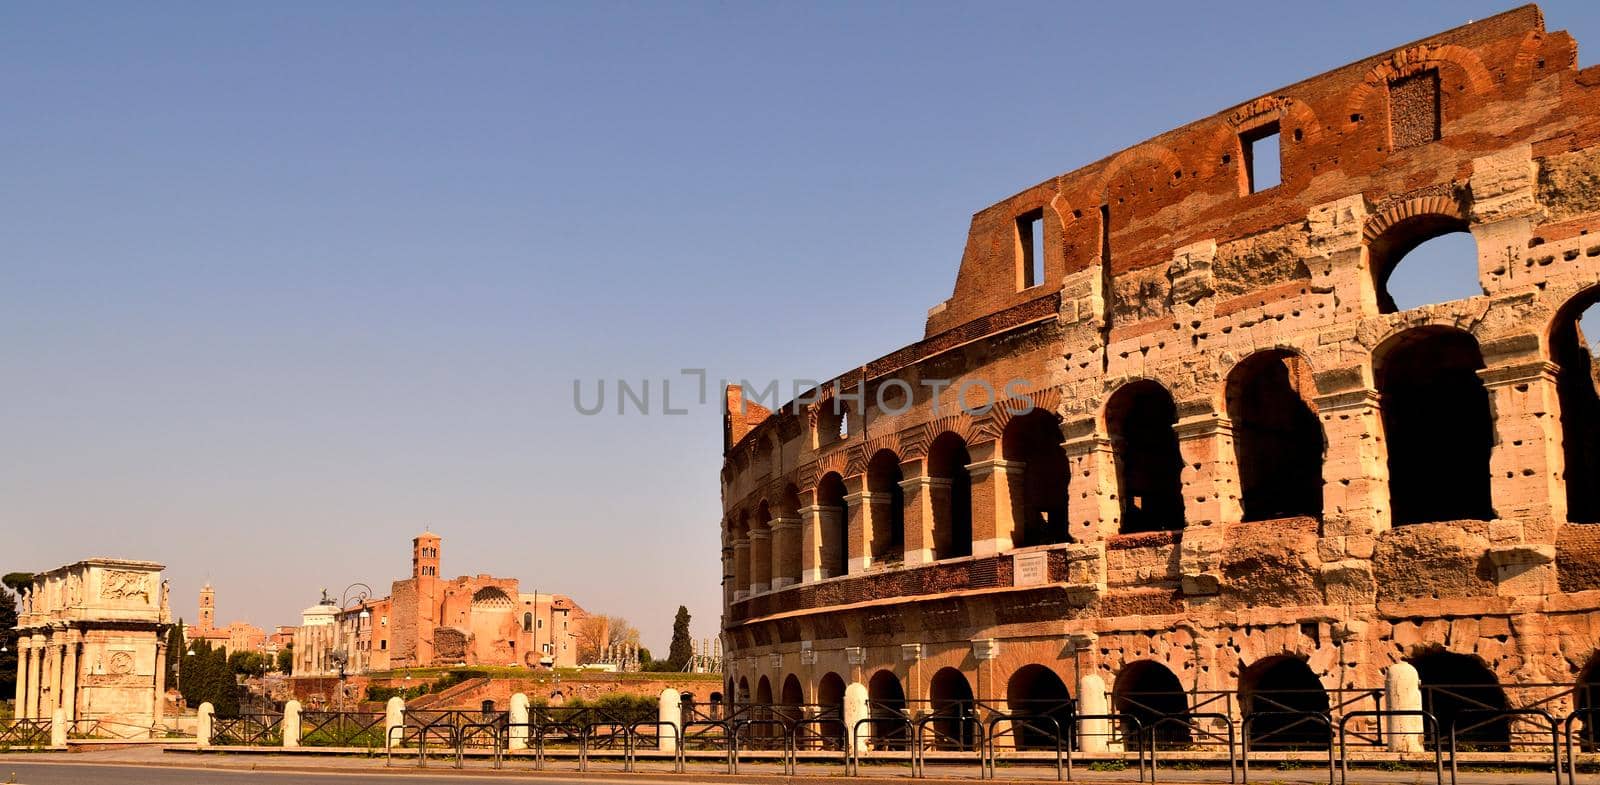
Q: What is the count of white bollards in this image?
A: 9